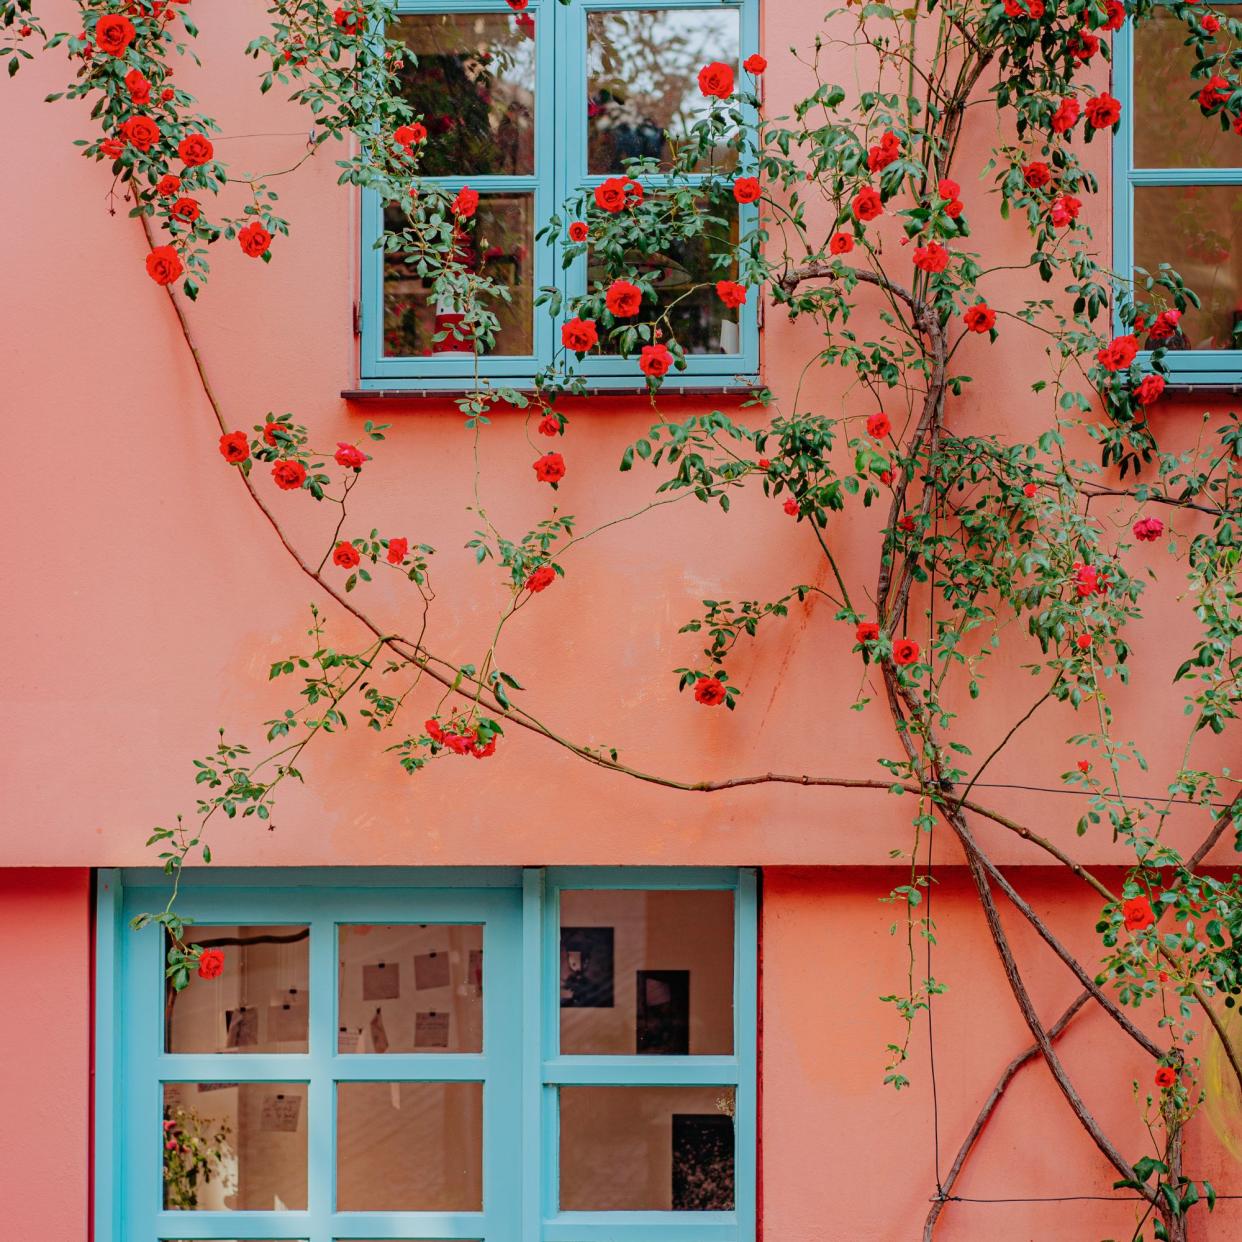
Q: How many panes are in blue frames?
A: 12